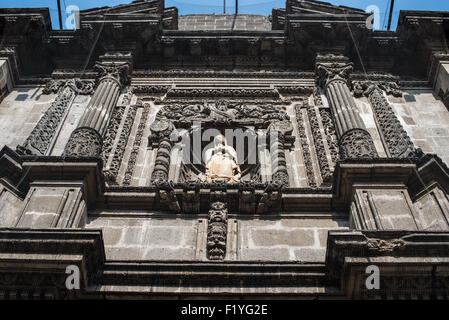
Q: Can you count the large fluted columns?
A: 2